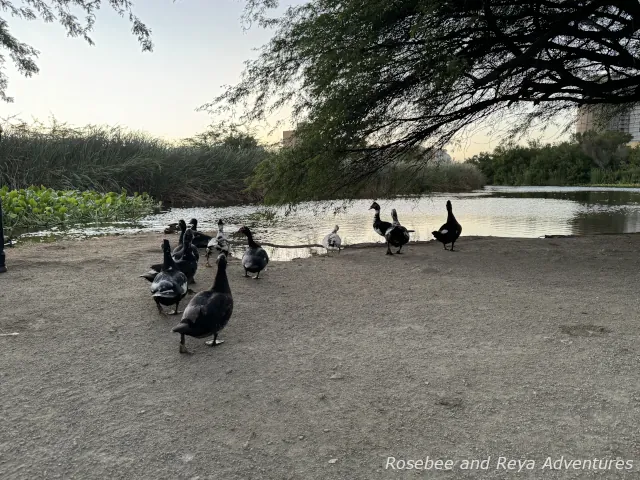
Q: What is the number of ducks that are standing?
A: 11